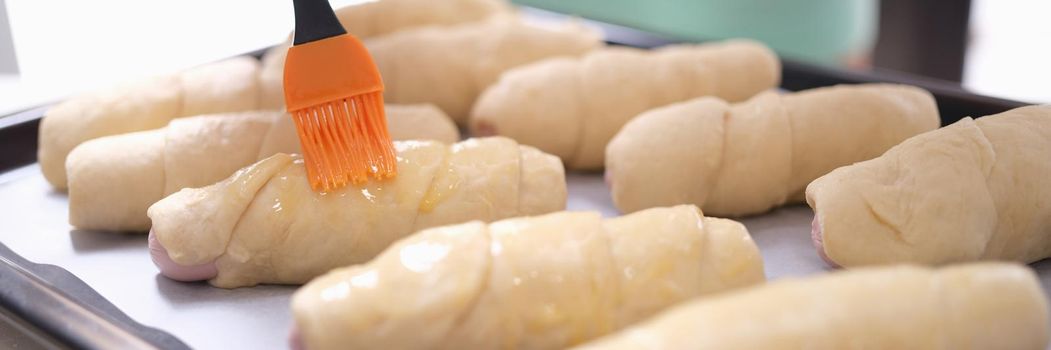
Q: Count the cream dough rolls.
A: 10